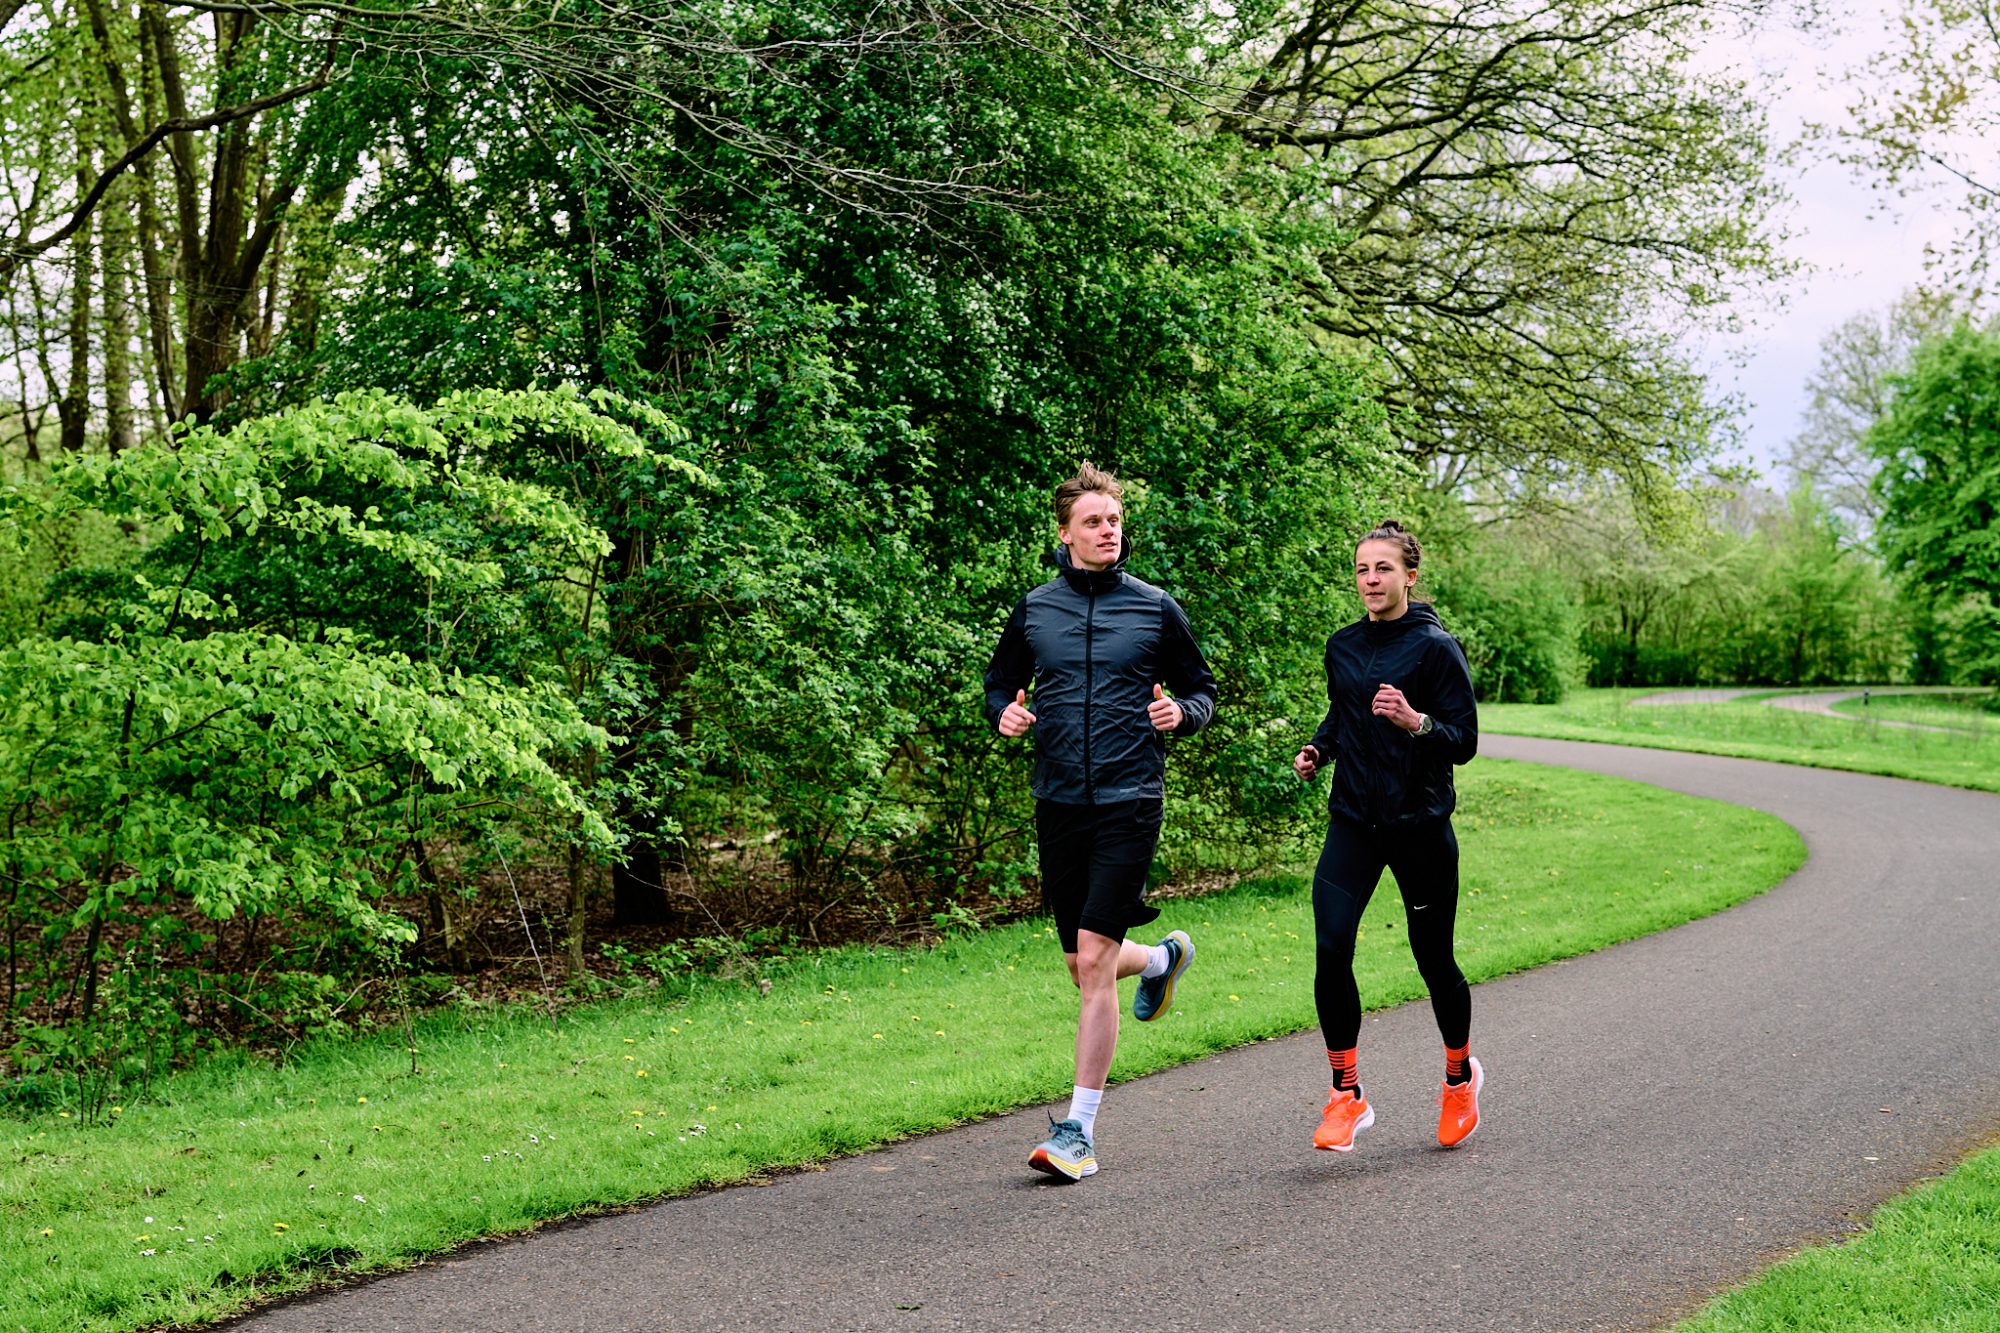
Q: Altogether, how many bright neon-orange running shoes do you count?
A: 2